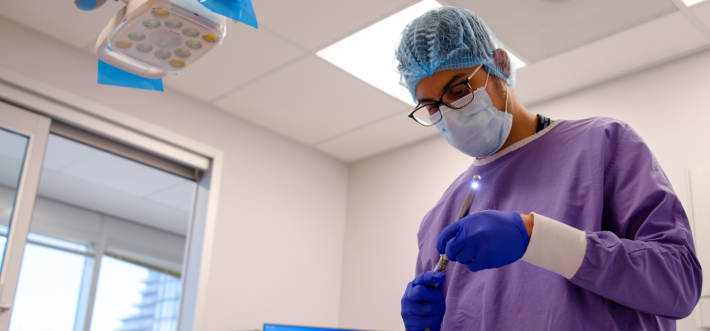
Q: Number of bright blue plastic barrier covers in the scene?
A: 2